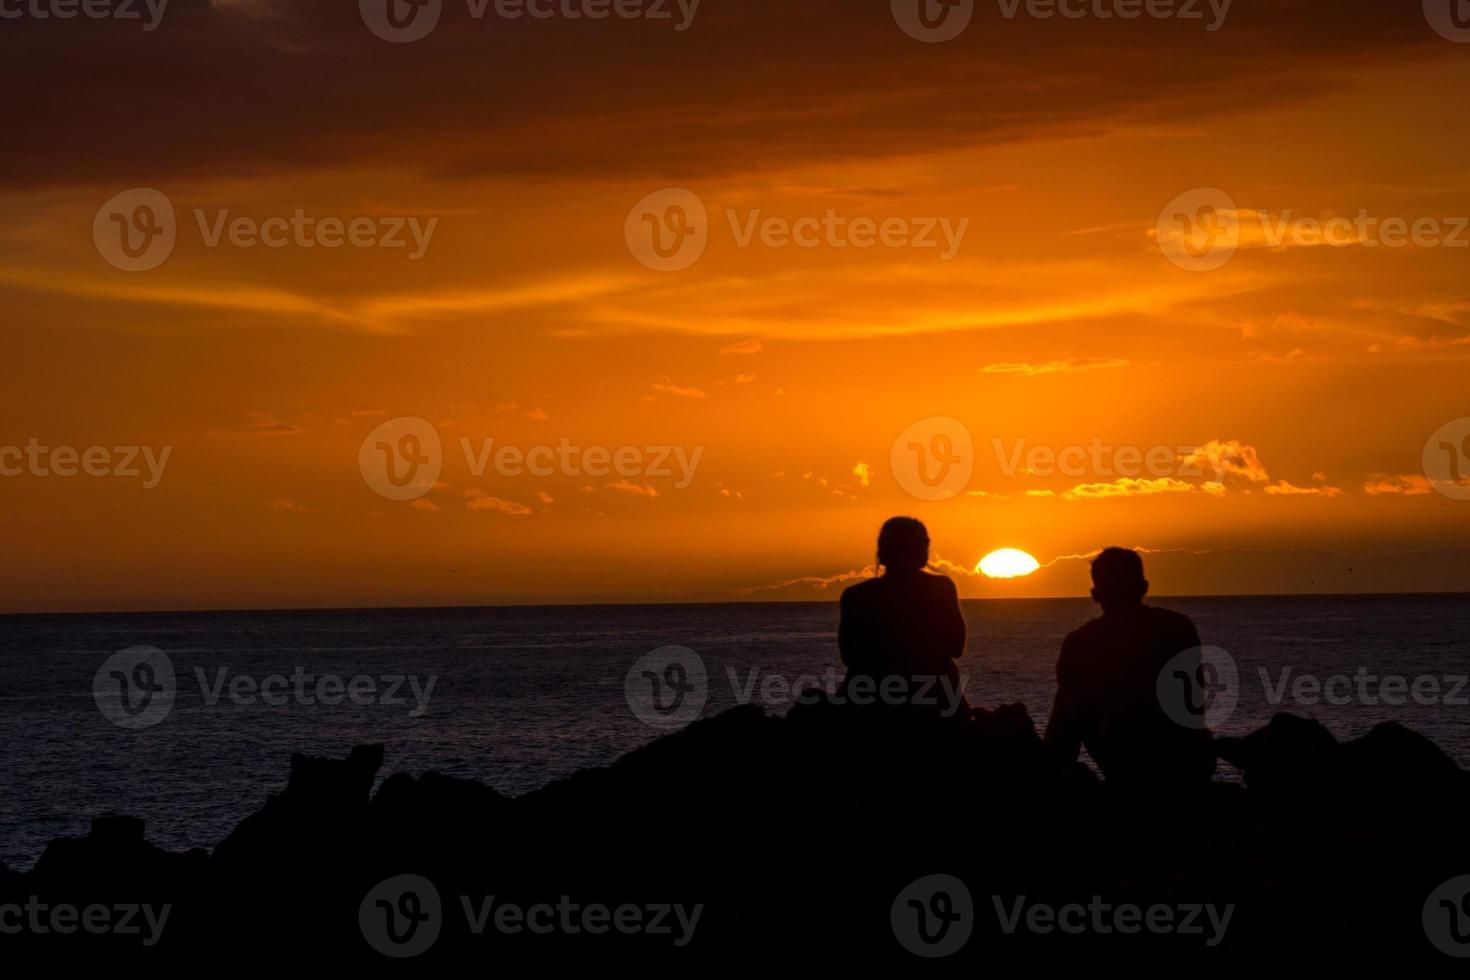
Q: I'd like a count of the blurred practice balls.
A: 0